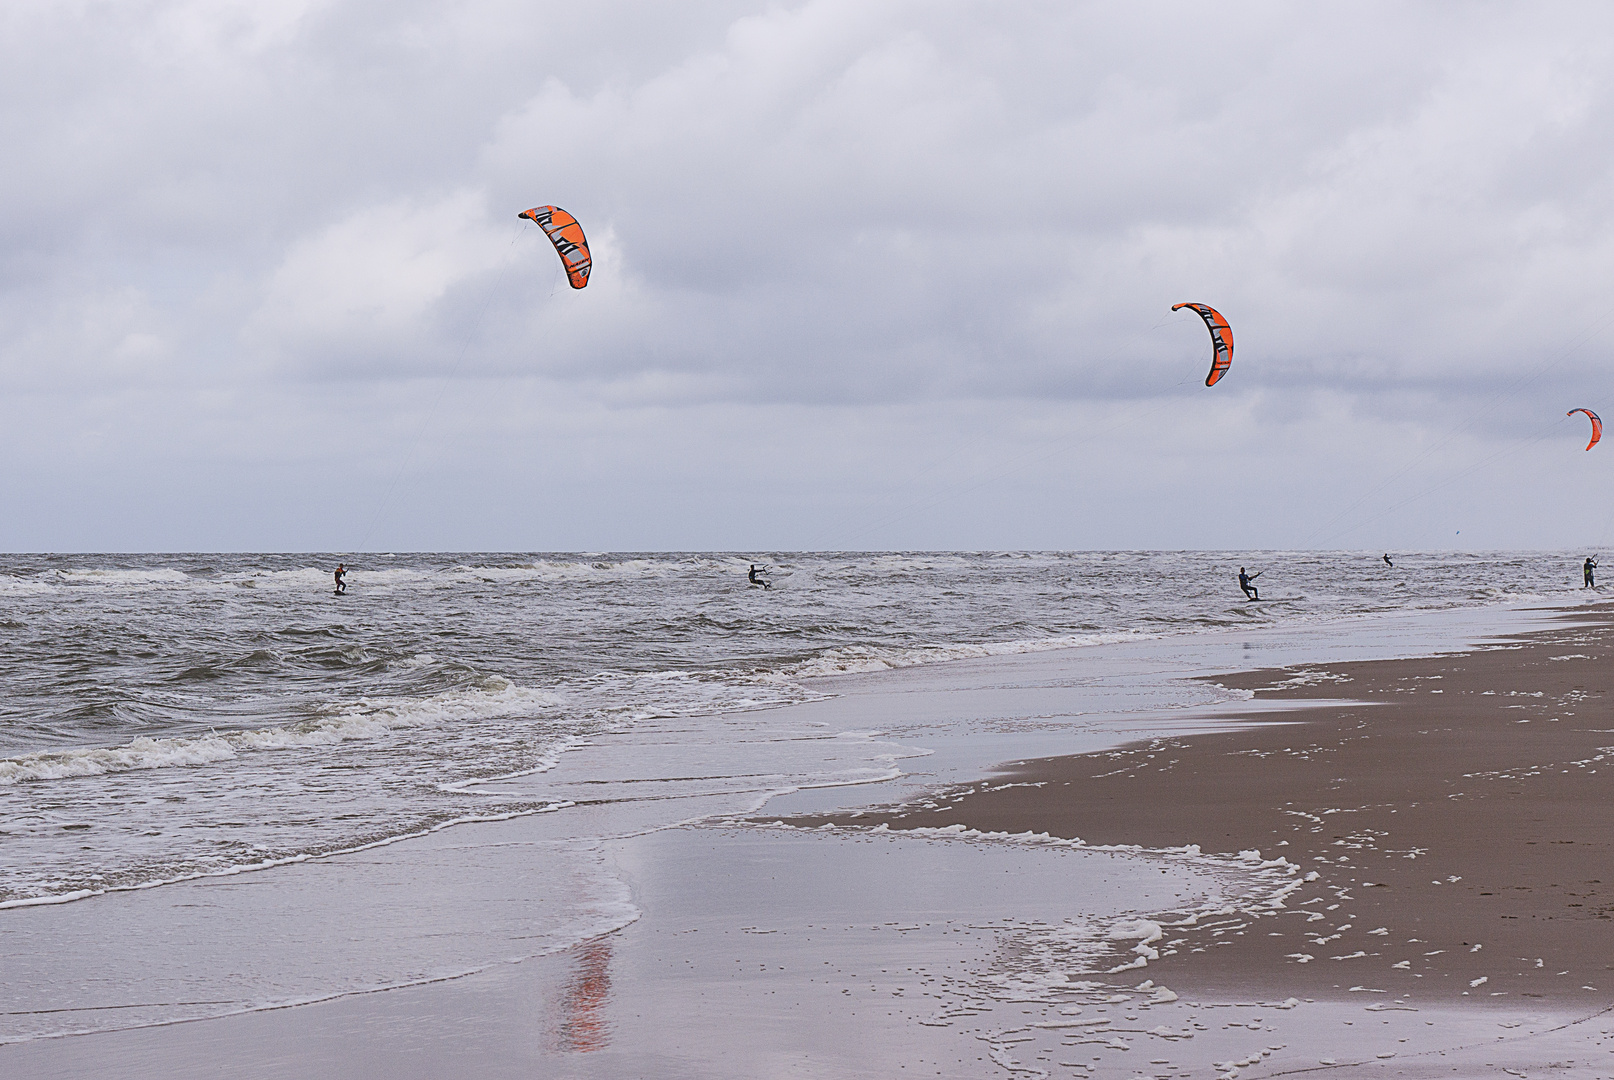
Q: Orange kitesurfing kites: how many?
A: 3